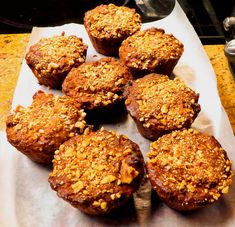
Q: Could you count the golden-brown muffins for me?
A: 8